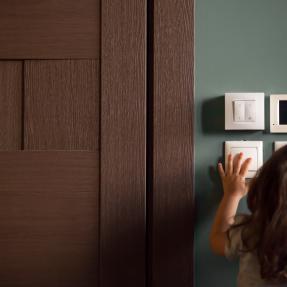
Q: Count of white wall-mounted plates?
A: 4